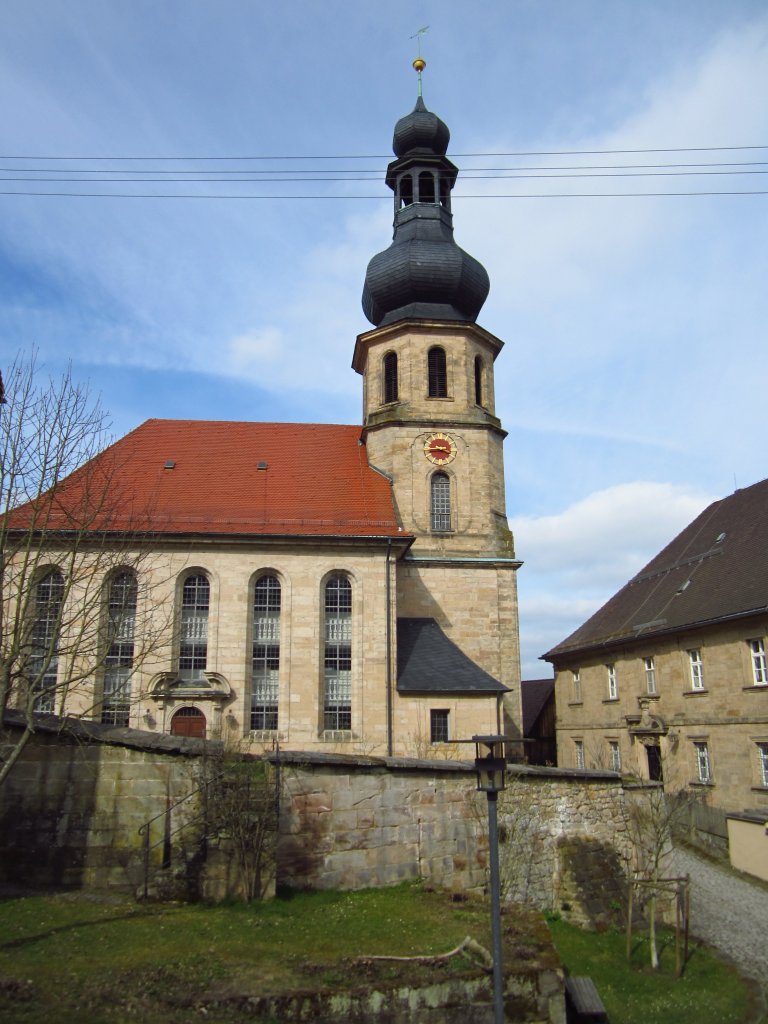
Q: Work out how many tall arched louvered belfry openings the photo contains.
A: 3